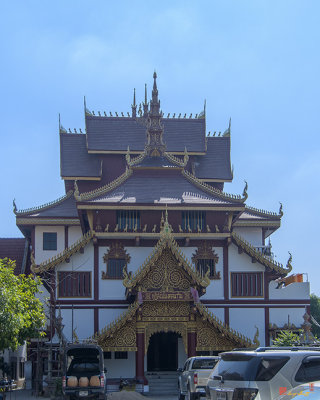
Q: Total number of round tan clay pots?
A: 3